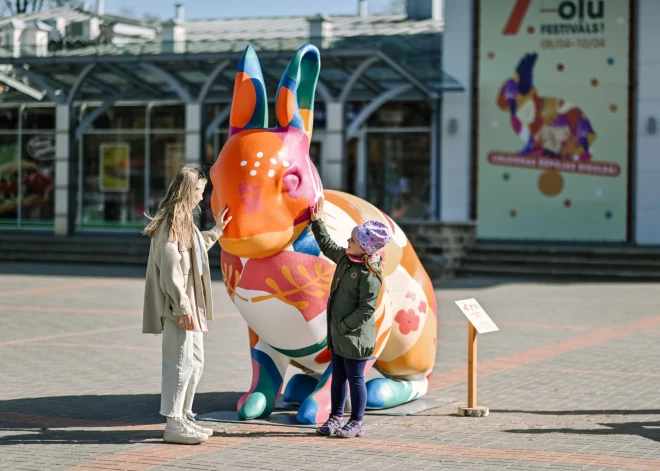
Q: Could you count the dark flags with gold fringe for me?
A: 0